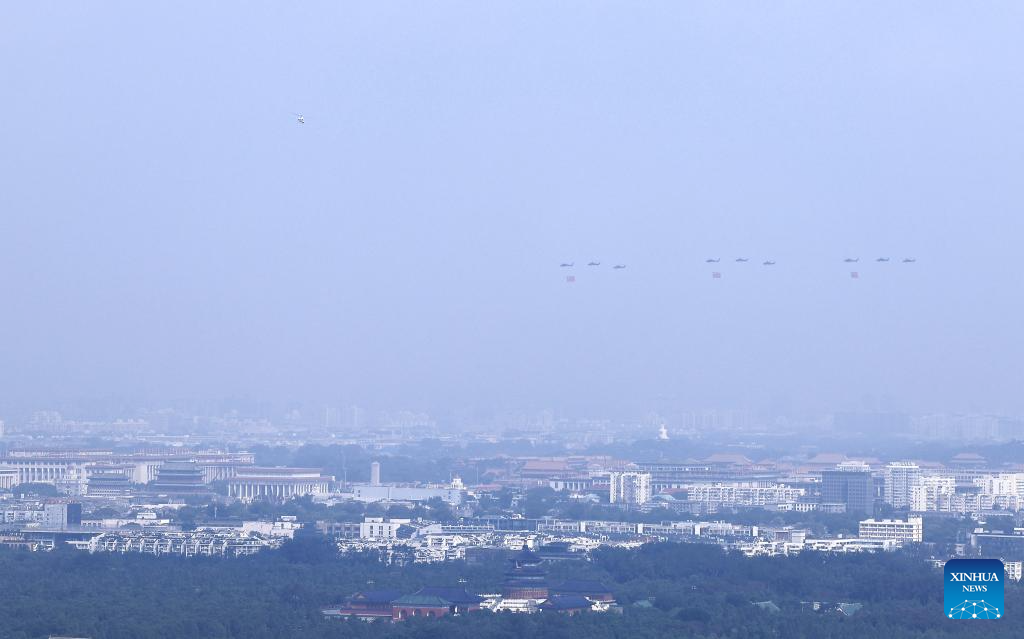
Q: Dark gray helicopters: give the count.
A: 9